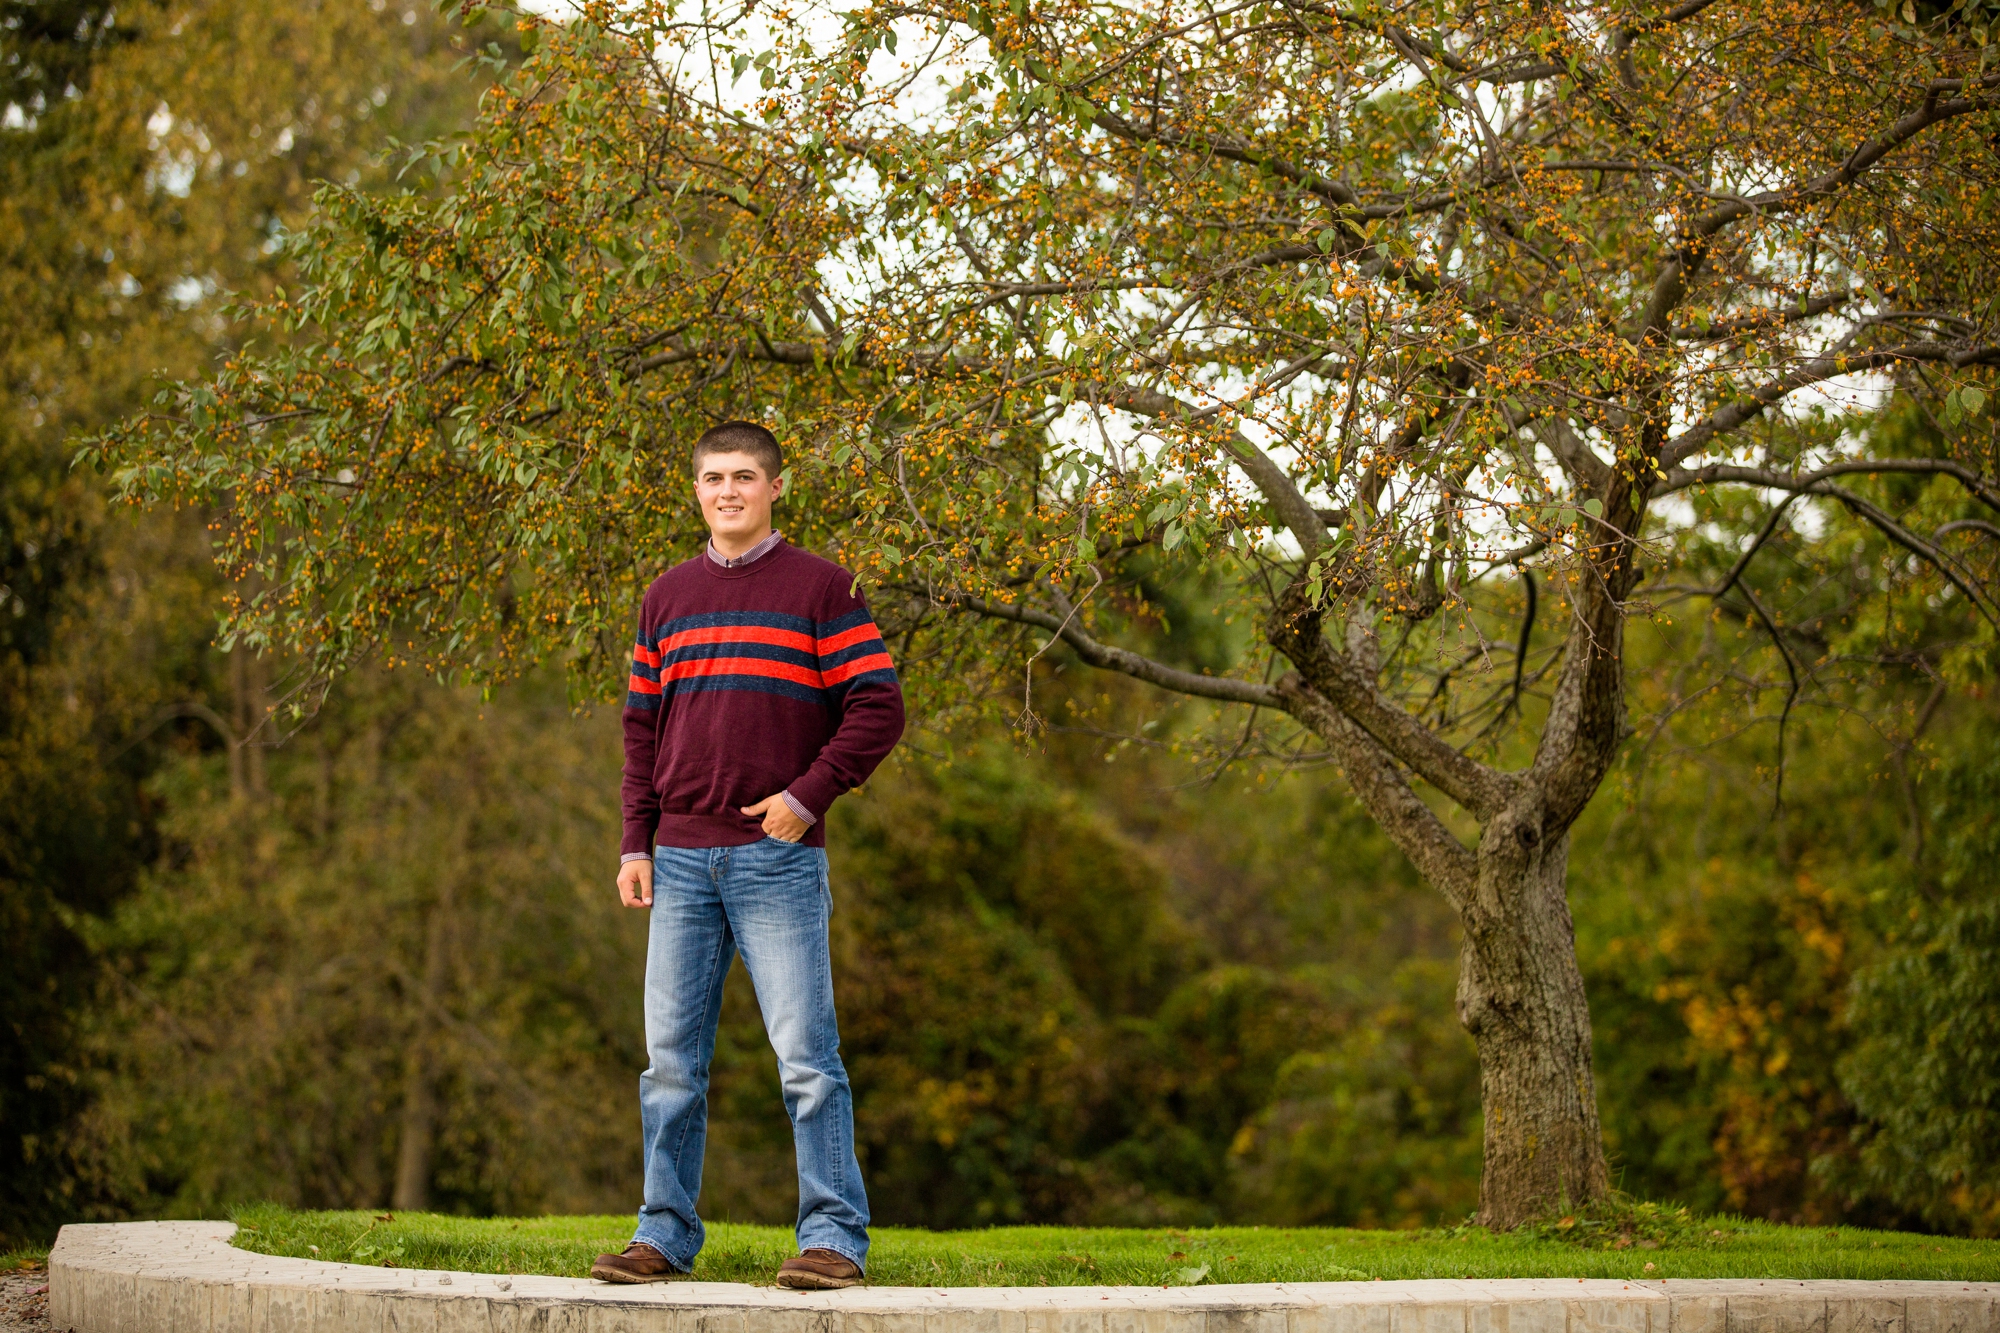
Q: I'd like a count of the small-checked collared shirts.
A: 1